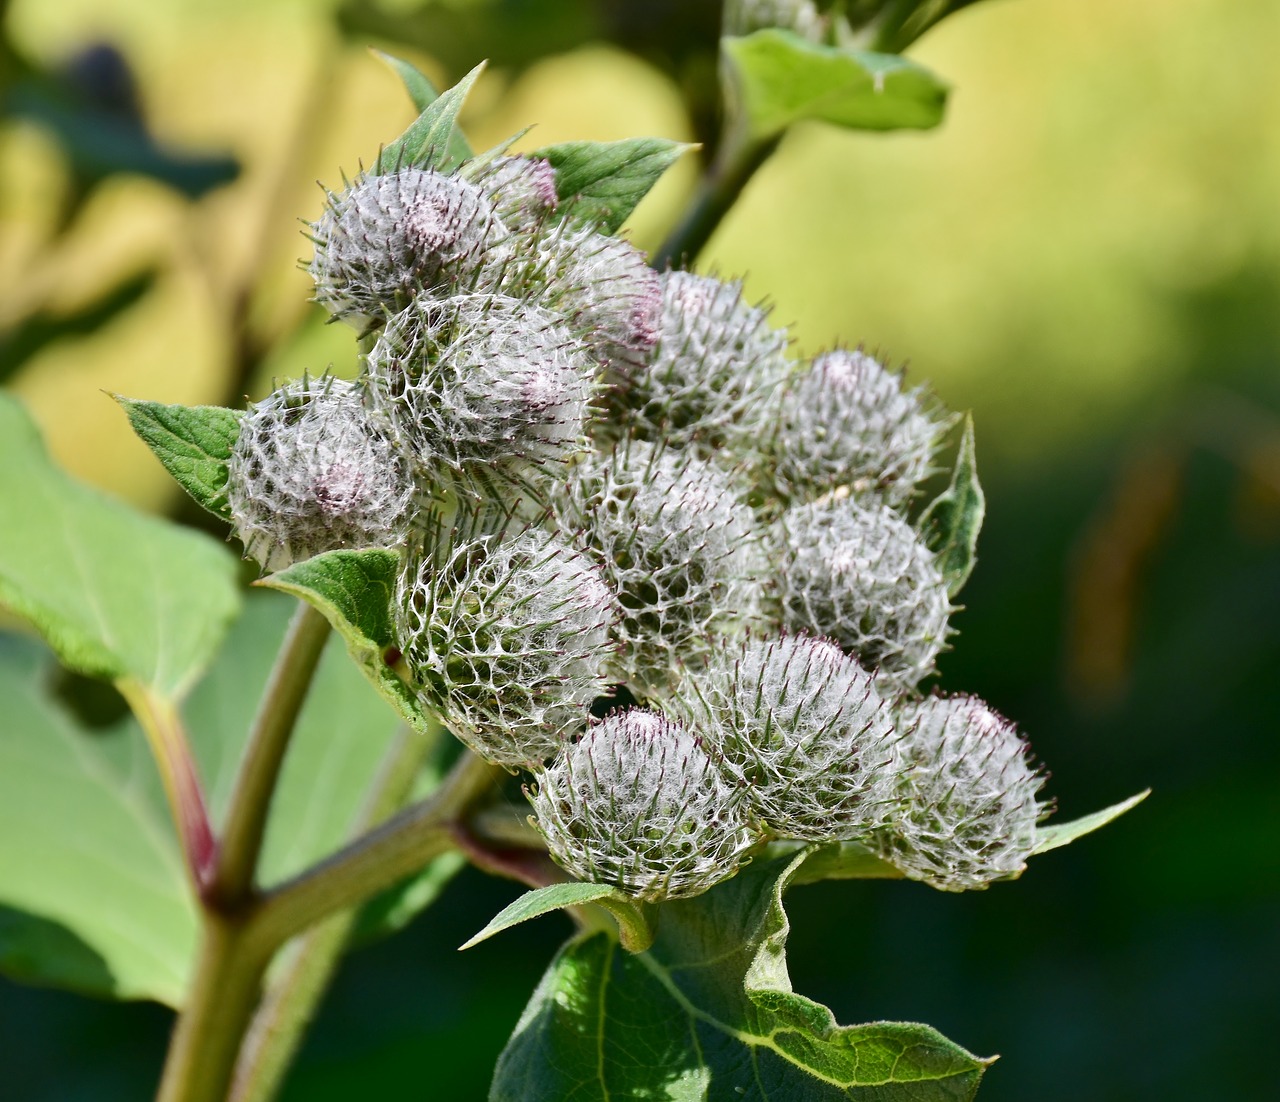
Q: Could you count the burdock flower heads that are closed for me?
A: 13